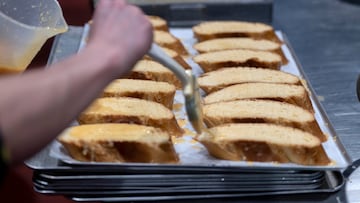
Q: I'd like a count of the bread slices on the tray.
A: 14